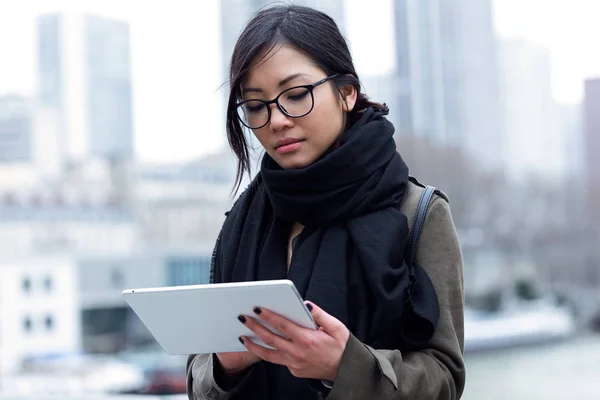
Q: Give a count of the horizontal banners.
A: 0